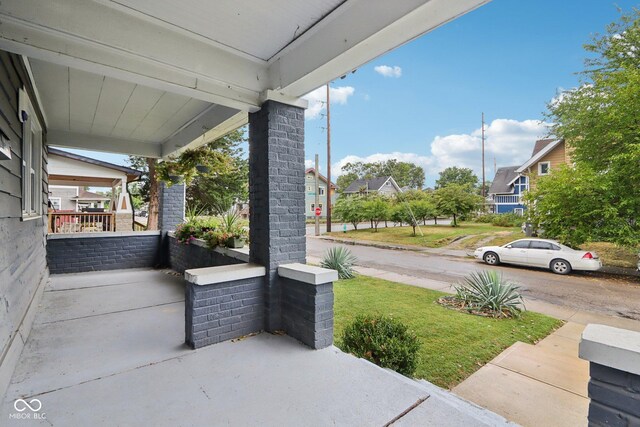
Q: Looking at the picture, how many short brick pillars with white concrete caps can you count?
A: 3